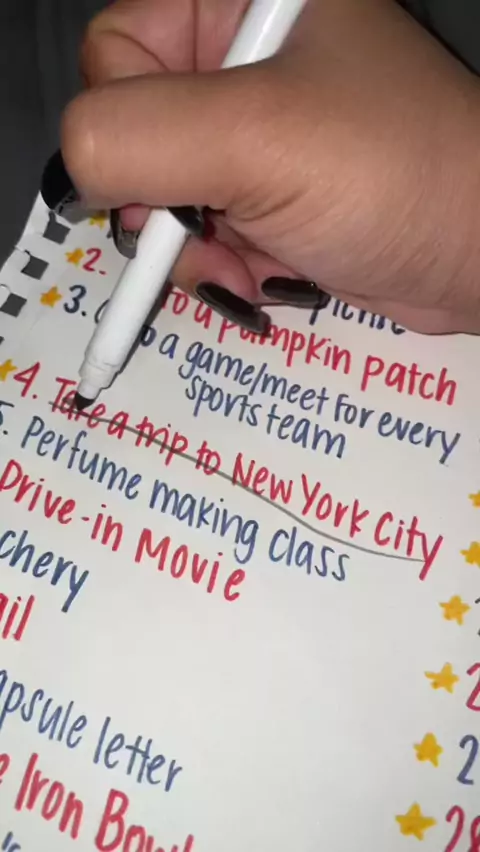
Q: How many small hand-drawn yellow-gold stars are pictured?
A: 10